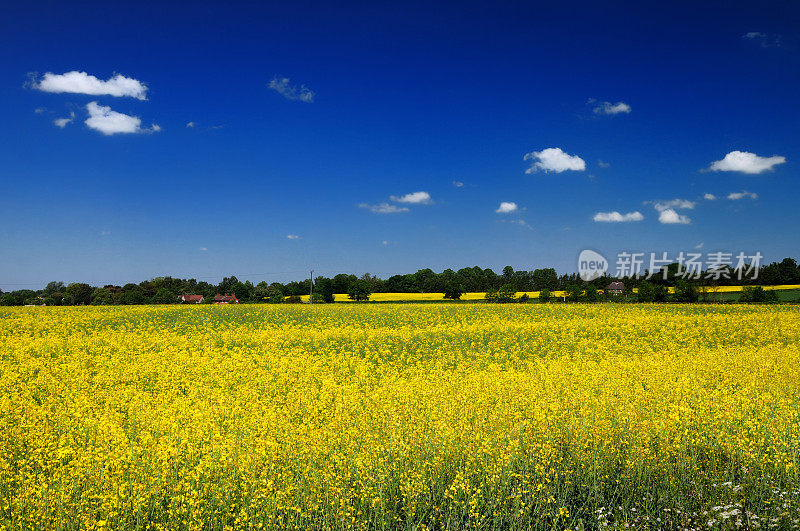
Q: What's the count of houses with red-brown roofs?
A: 3